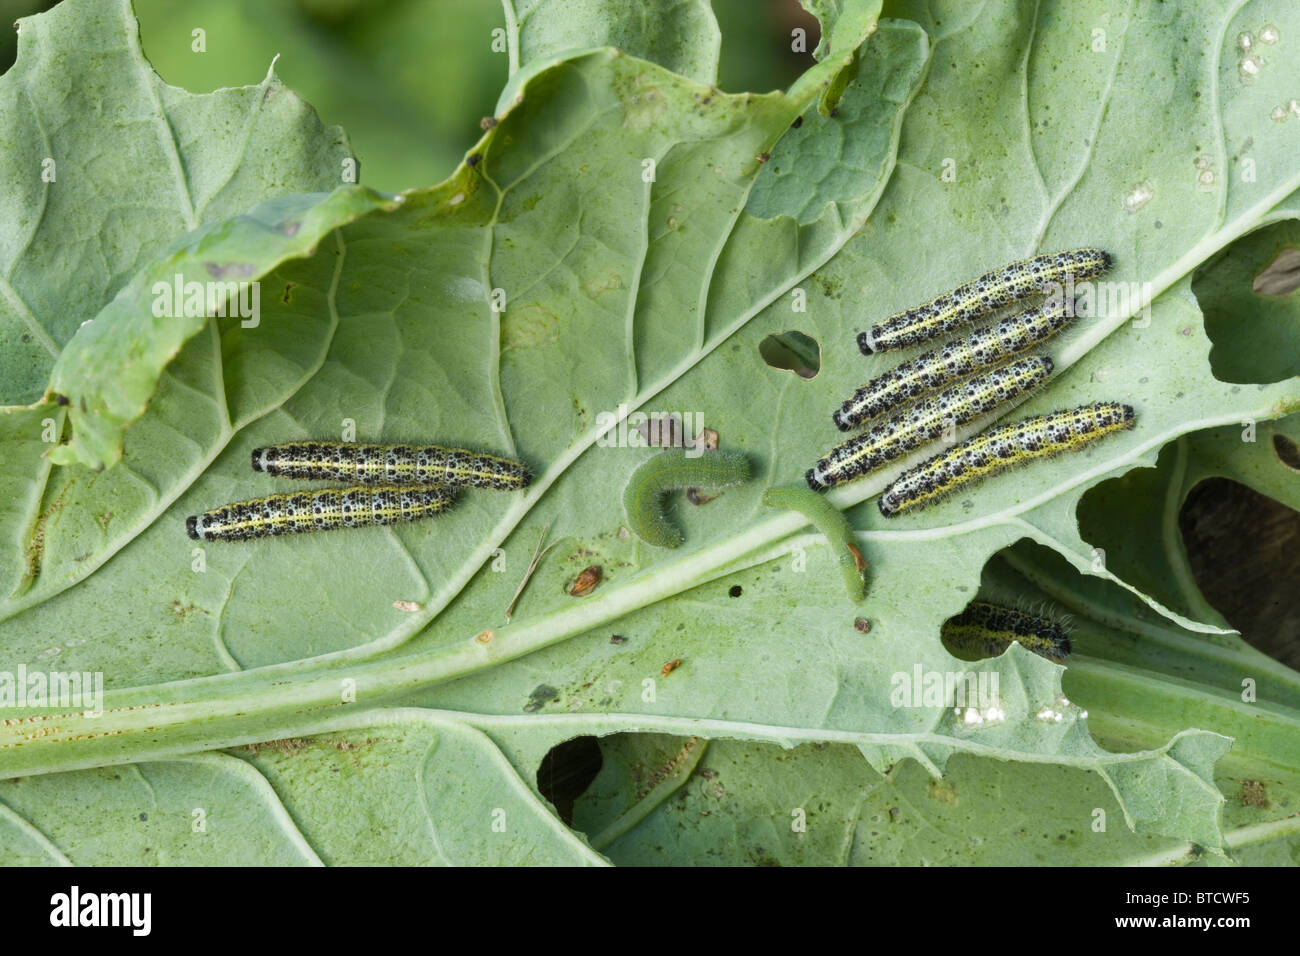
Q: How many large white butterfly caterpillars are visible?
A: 7